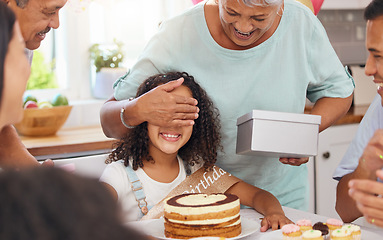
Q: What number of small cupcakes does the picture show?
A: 7